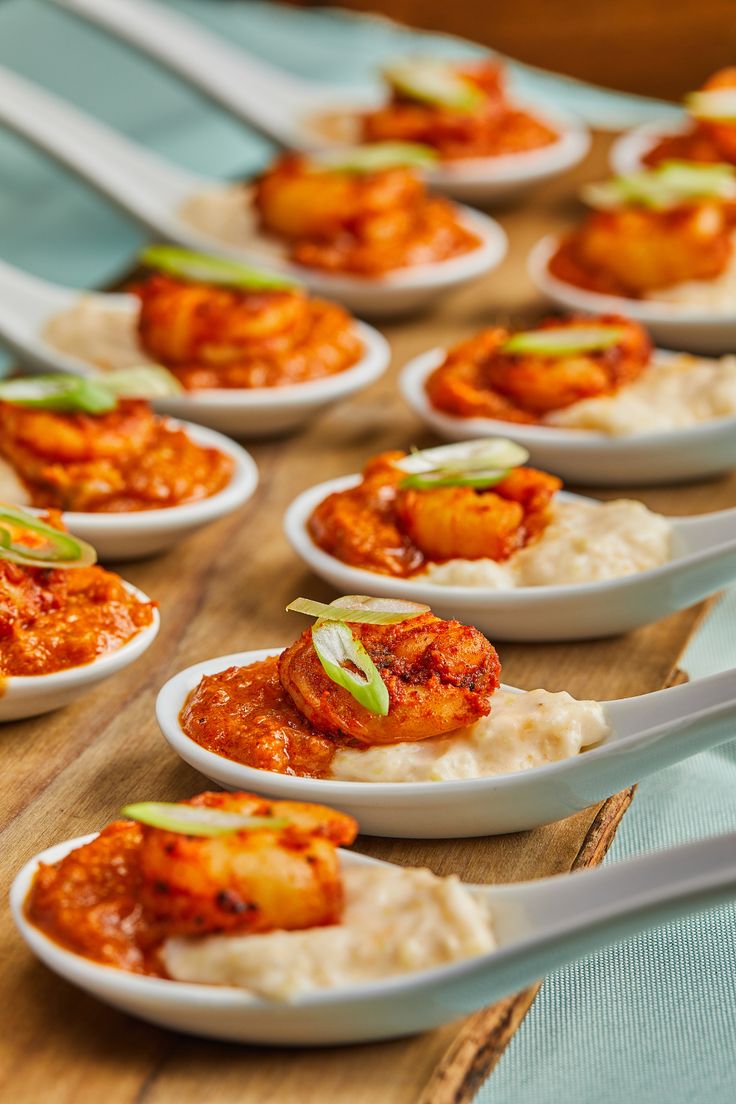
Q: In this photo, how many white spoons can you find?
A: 11